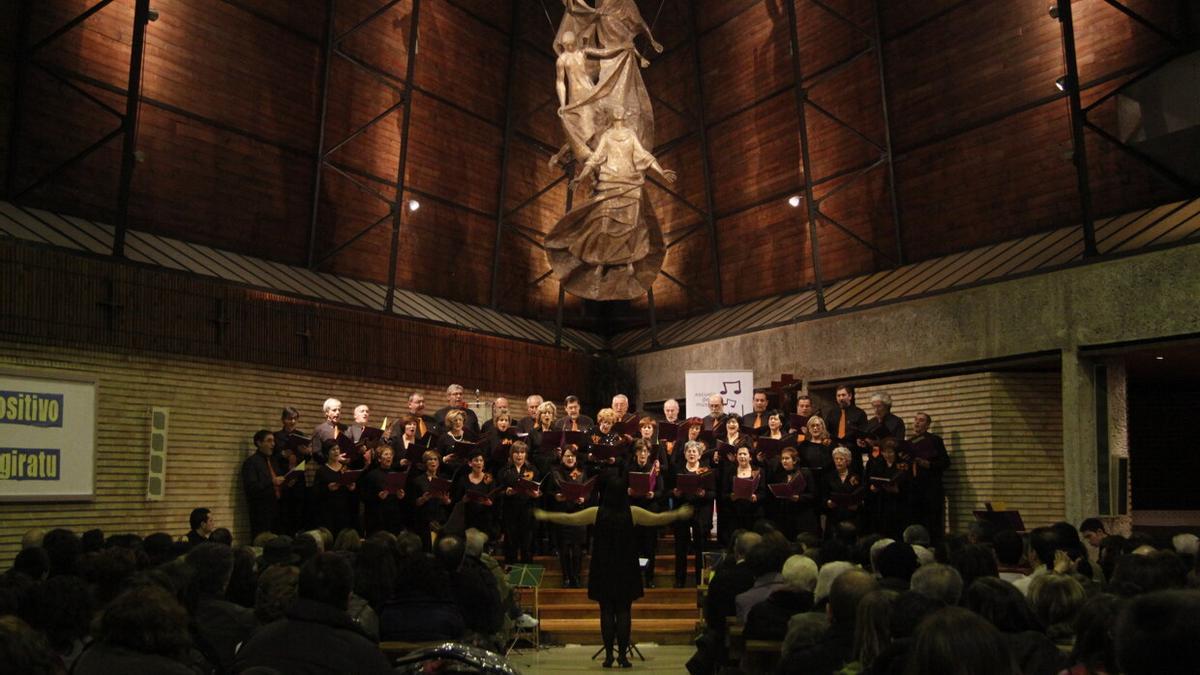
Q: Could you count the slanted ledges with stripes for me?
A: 2